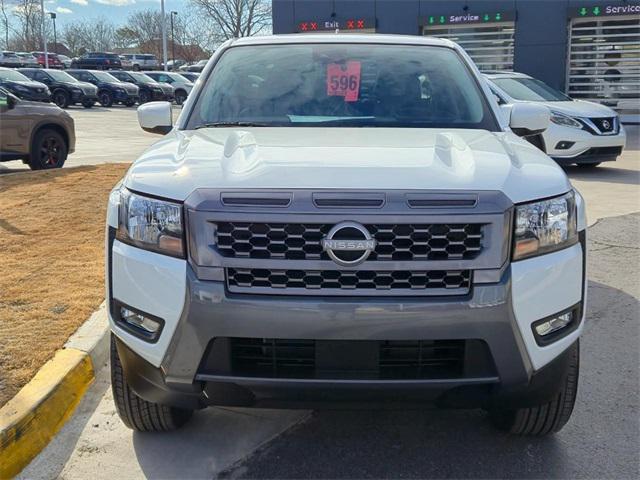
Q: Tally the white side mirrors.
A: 2